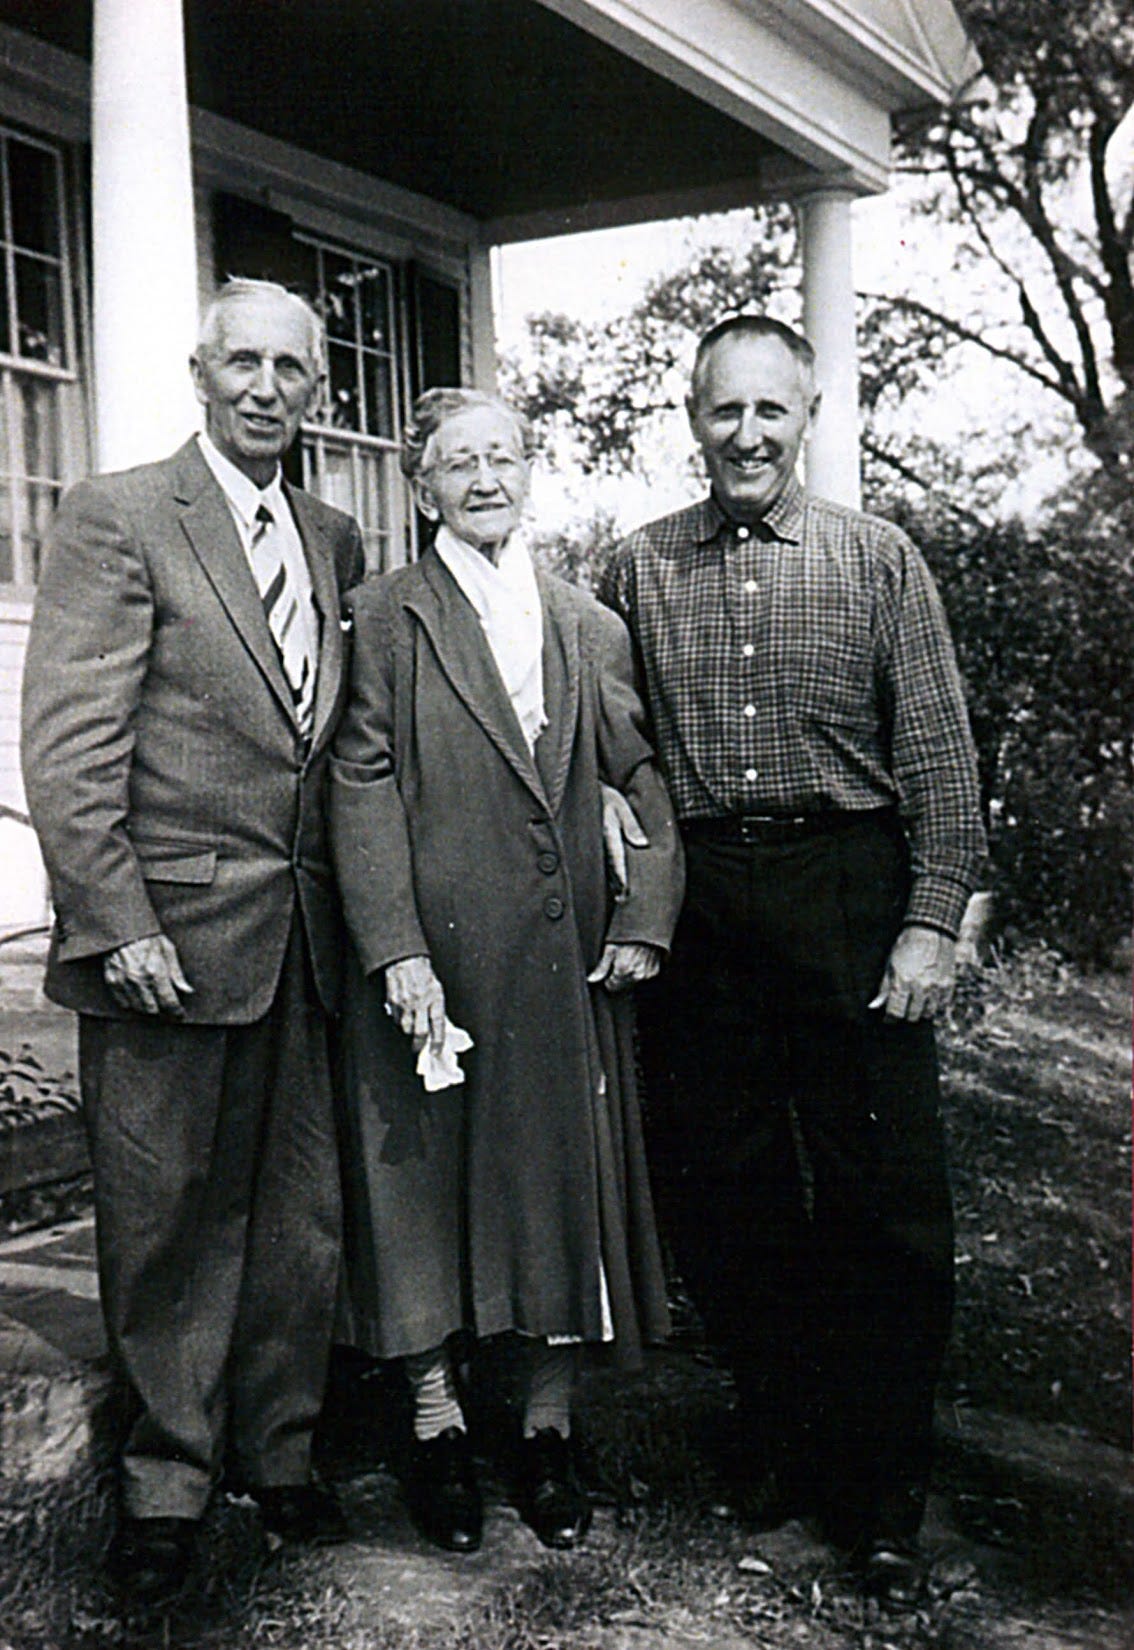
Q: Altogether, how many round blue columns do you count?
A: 0